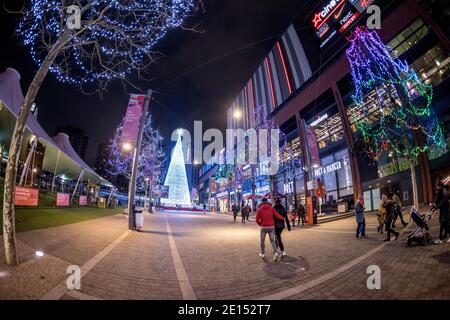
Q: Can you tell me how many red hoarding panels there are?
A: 3